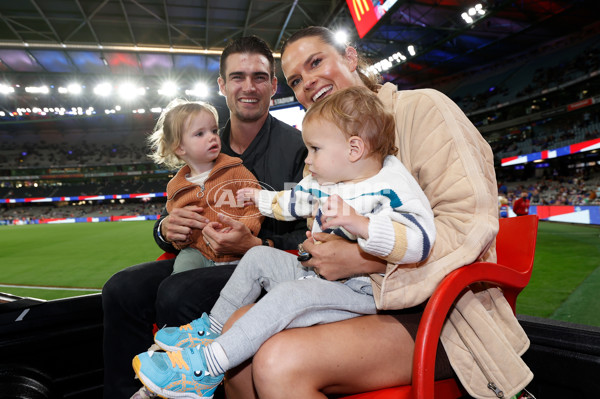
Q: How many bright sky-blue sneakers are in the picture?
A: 2